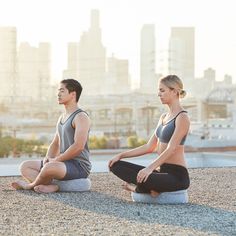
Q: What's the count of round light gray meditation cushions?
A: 2